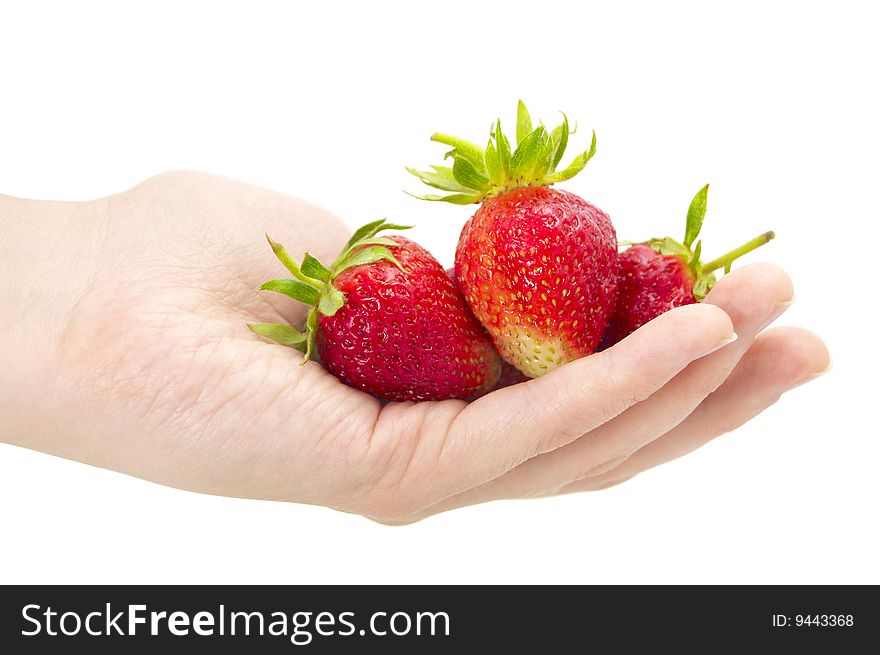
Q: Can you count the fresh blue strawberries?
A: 0